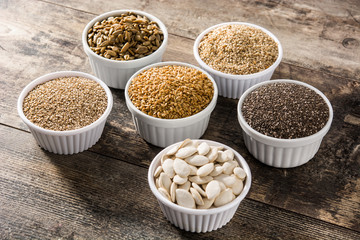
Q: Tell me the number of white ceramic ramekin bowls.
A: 6